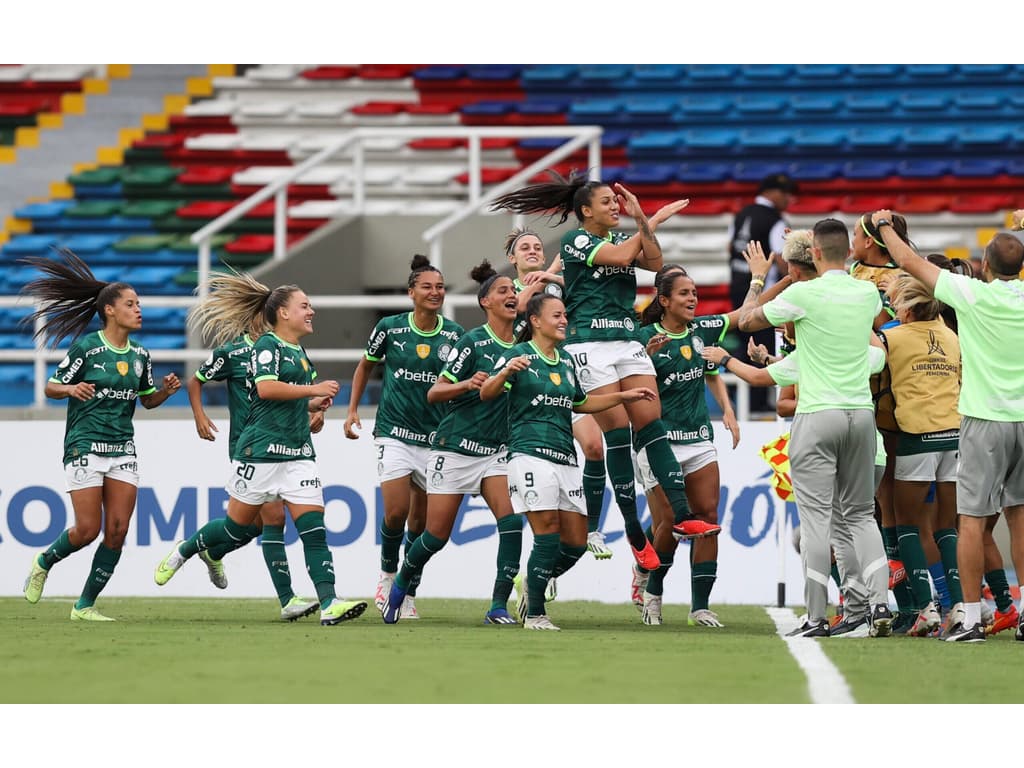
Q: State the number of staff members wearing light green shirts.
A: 3